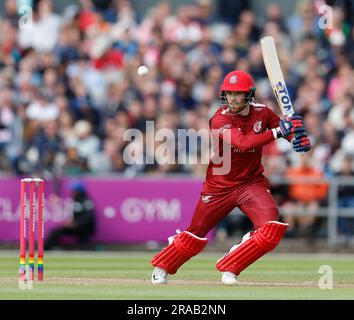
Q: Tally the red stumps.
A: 3